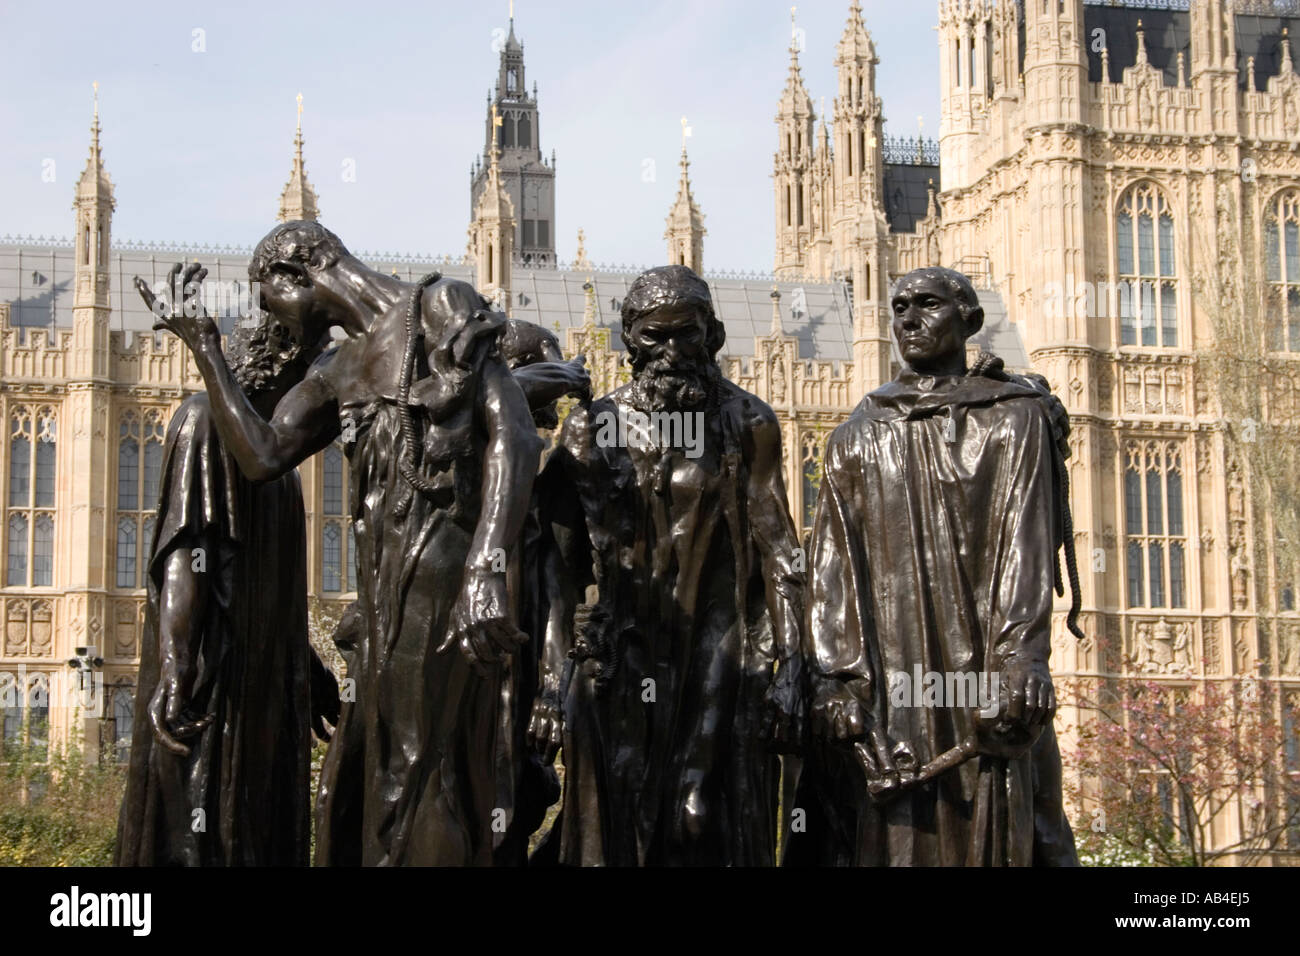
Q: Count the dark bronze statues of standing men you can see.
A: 5